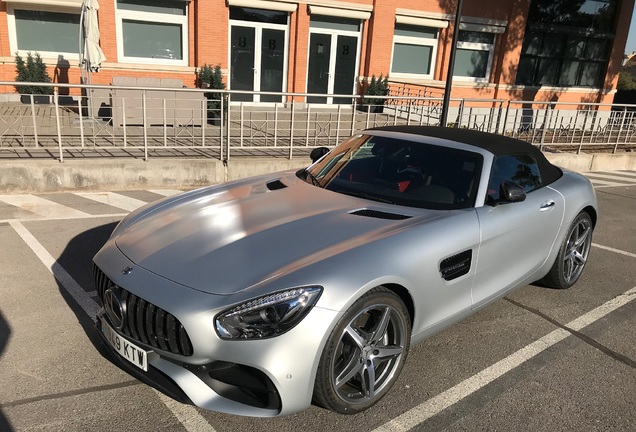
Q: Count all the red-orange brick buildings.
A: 1